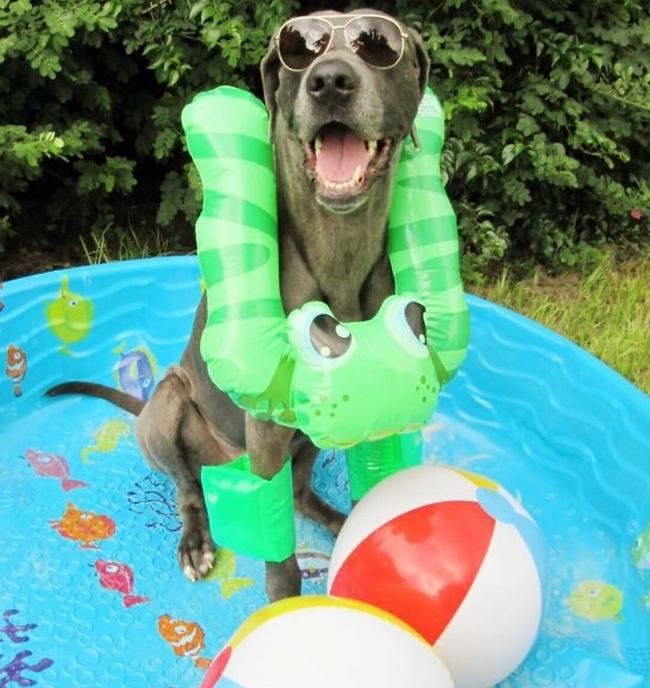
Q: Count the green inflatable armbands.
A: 2